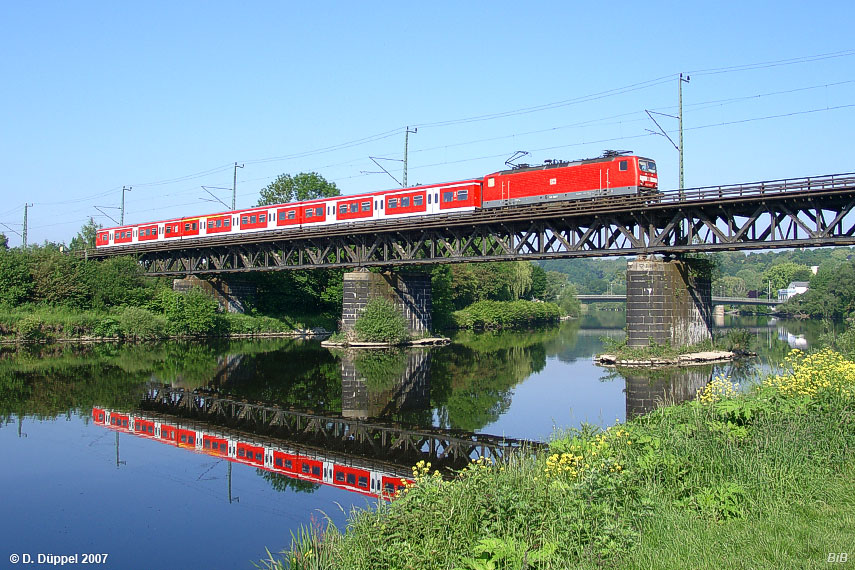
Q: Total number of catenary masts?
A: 5